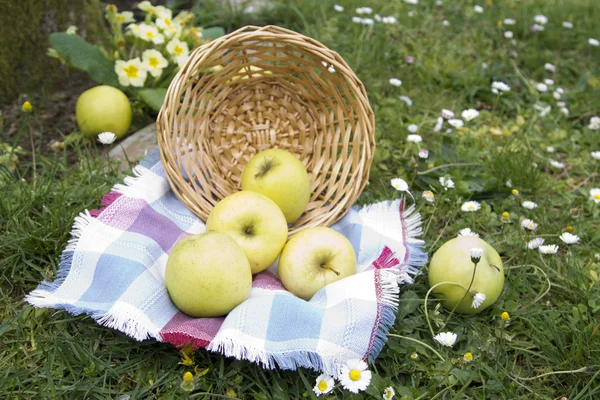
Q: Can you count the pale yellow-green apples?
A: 6